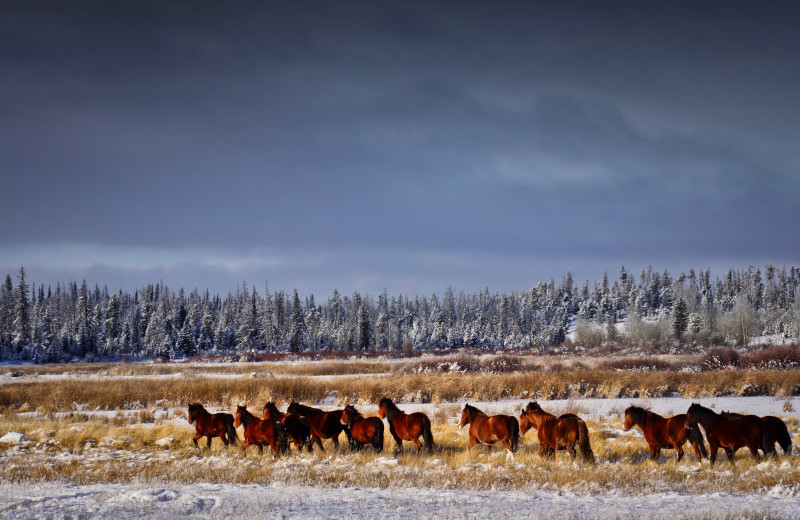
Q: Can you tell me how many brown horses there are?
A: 12